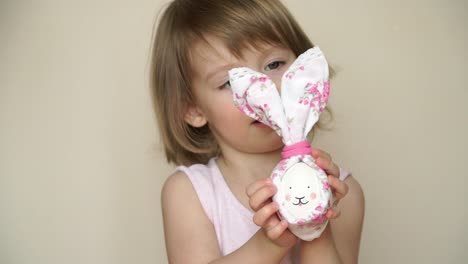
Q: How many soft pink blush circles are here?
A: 2